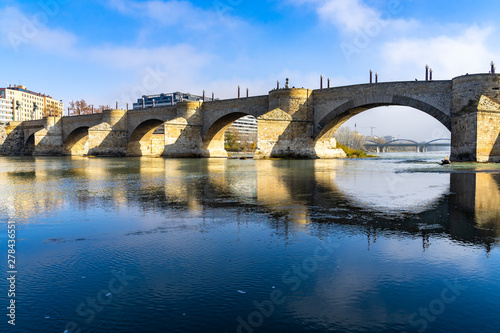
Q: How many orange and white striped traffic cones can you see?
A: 0